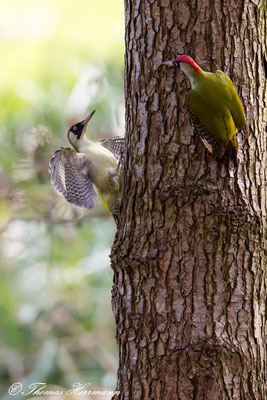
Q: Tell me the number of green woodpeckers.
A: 2